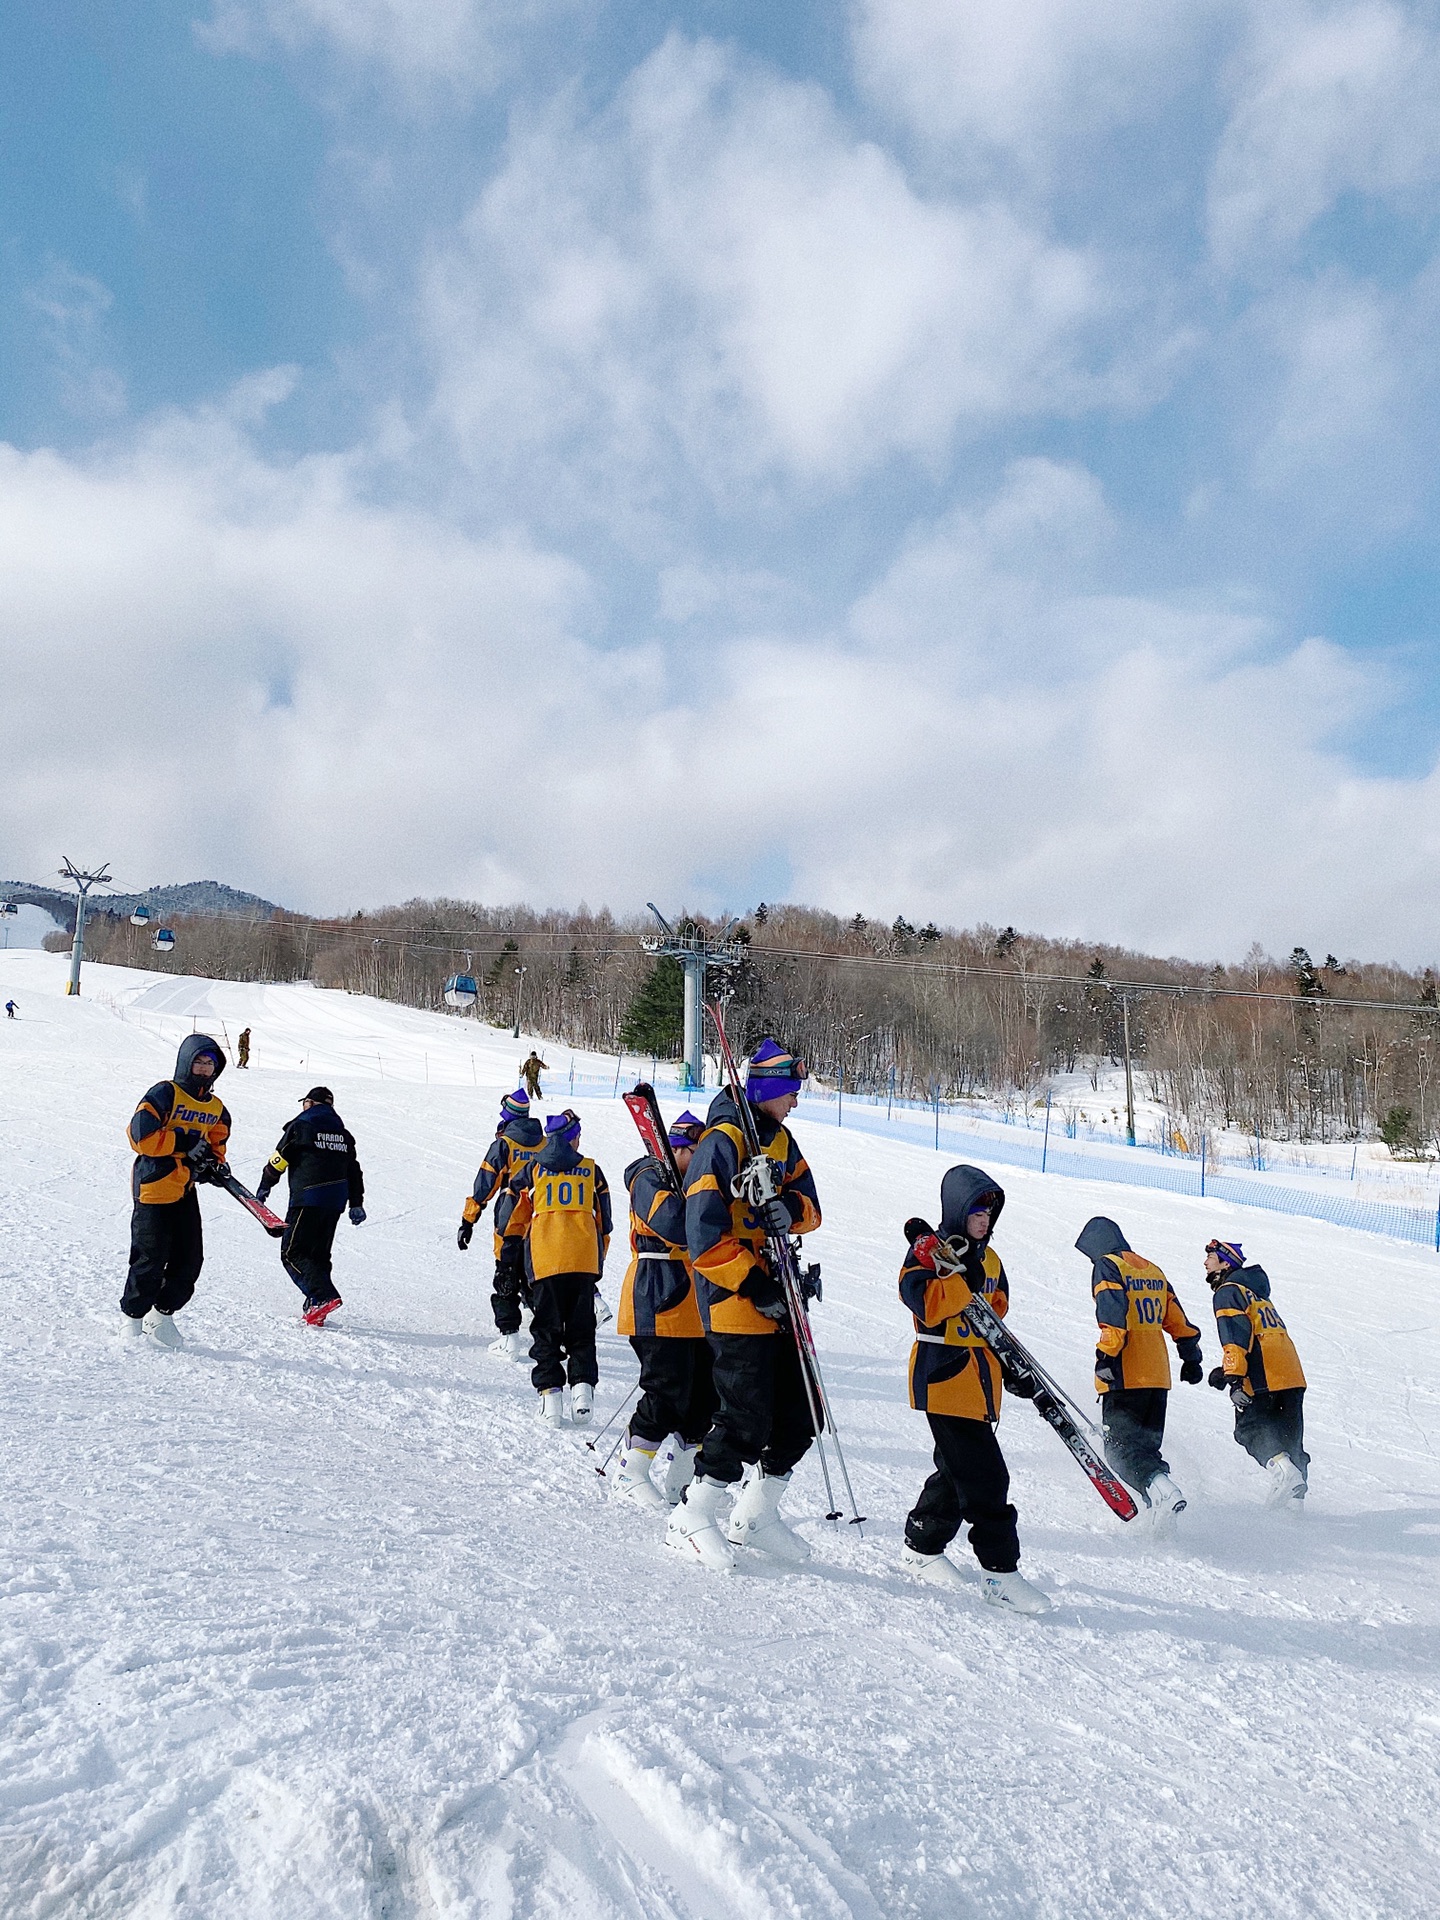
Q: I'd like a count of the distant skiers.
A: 3